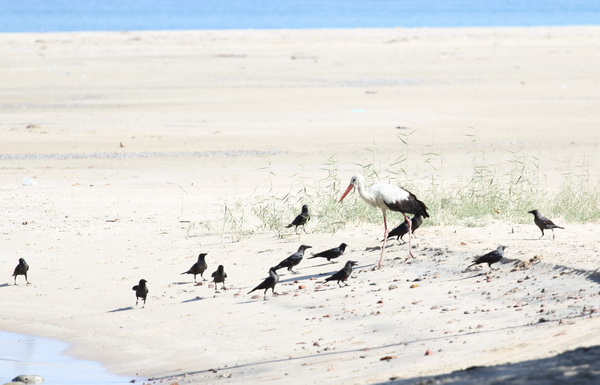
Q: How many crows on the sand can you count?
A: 13